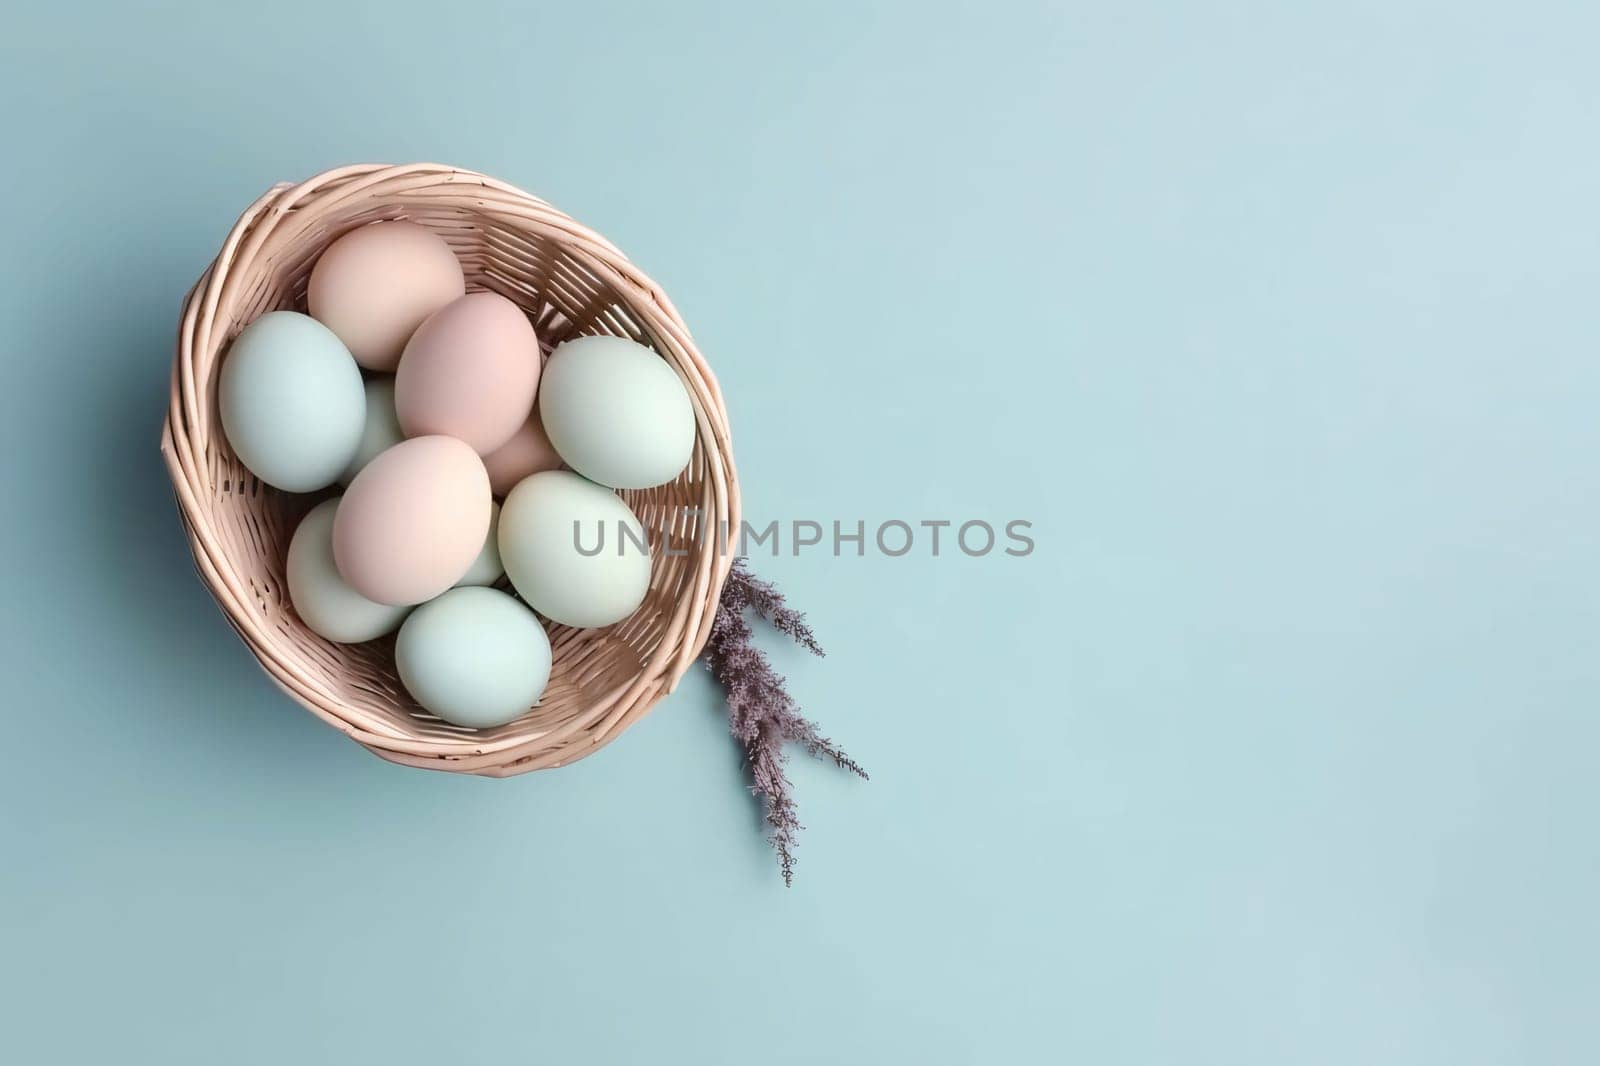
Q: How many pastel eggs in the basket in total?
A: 11